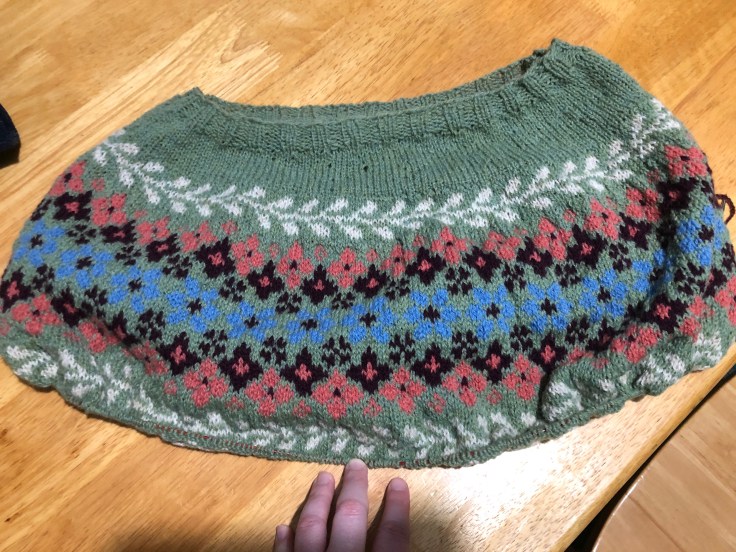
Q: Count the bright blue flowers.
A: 13